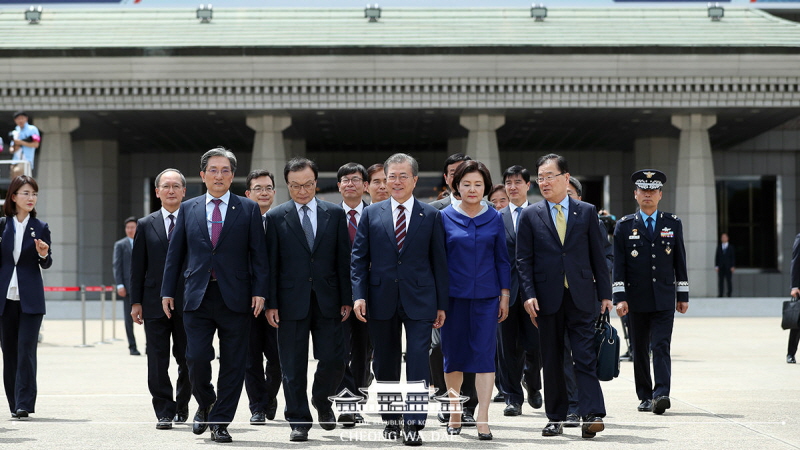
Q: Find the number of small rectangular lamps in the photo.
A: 5